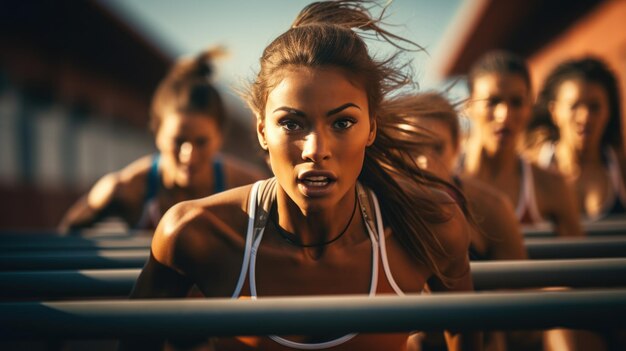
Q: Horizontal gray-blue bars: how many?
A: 4